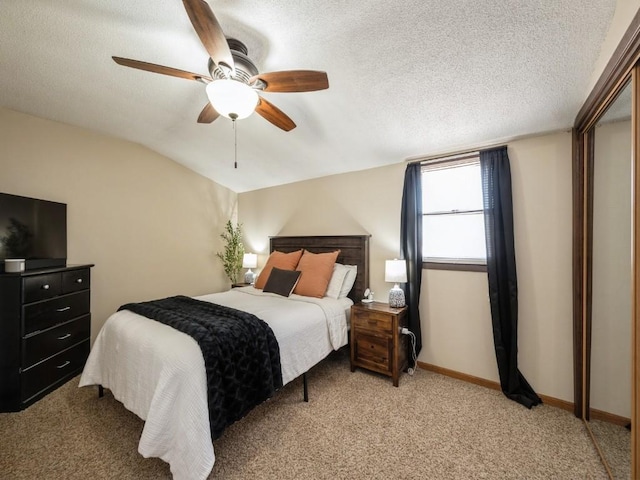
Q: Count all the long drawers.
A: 3